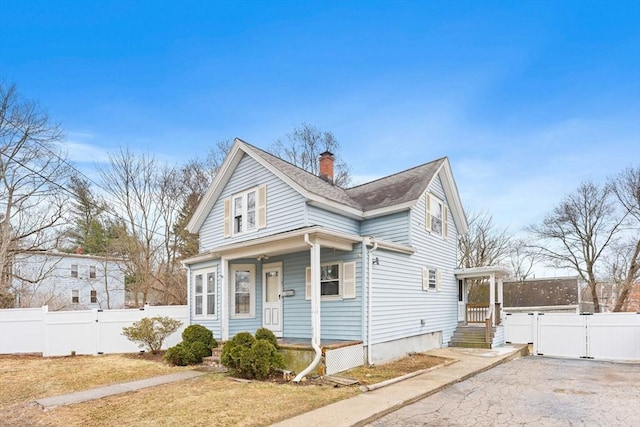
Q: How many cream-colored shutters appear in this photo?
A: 8